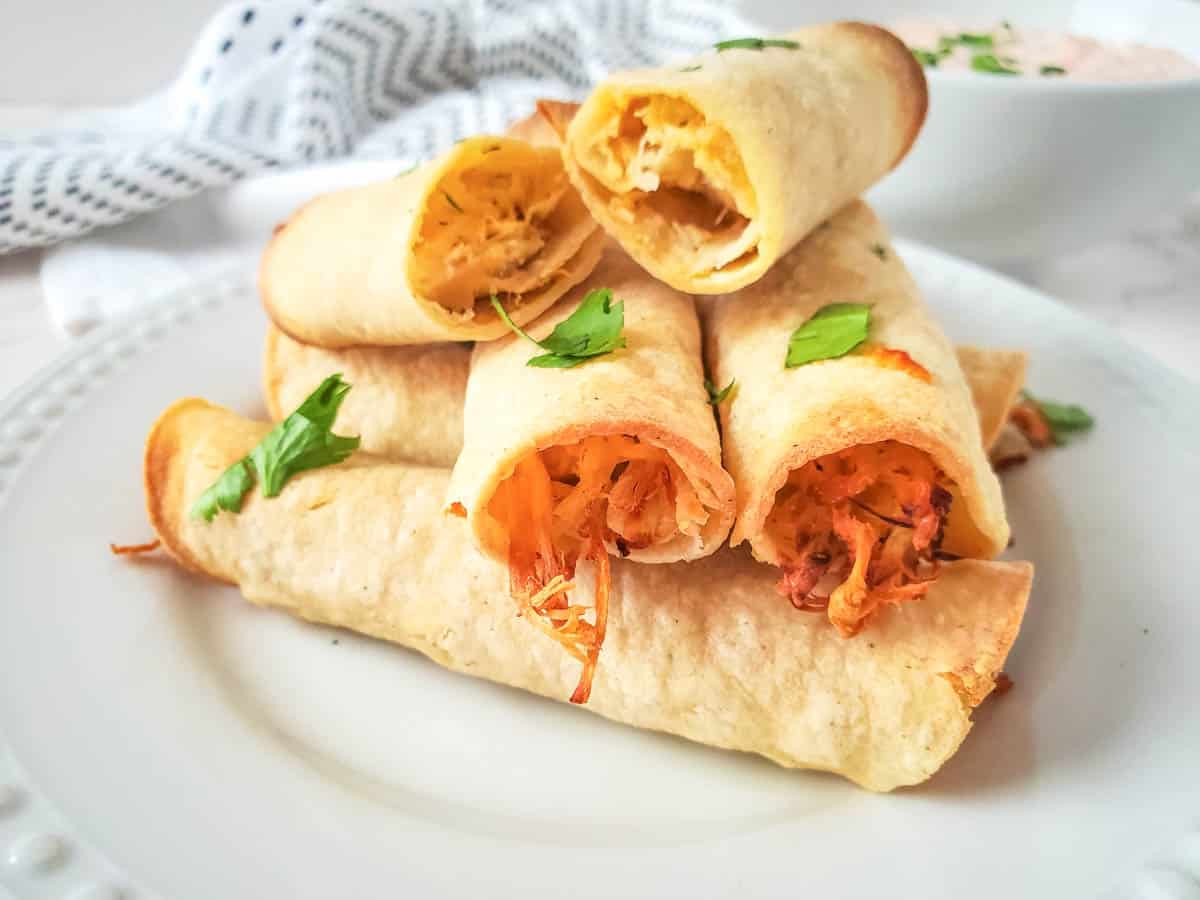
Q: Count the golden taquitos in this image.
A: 6